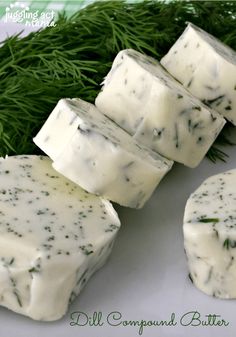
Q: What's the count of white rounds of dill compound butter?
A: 5